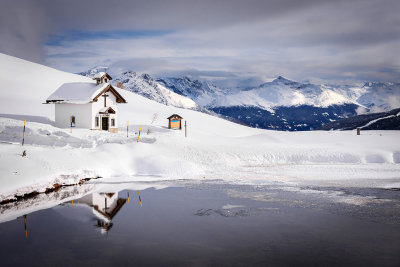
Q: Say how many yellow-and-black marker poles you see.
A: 4